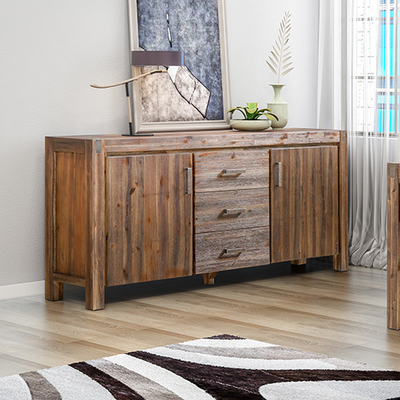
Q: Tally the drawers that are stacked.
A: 3